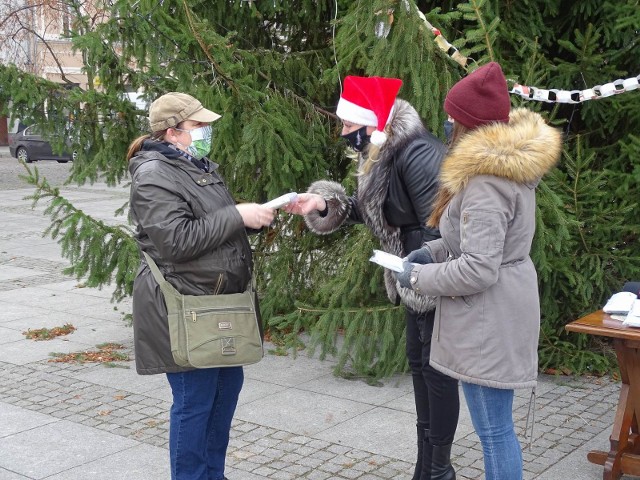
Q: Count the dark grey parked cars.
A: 1